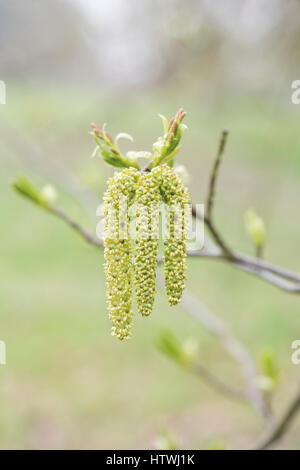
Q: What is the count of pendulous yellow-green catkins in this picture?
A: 3